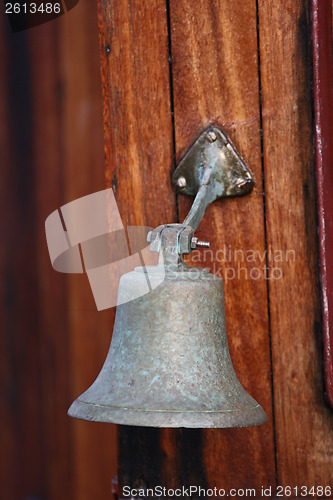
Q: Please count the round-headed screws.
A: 3